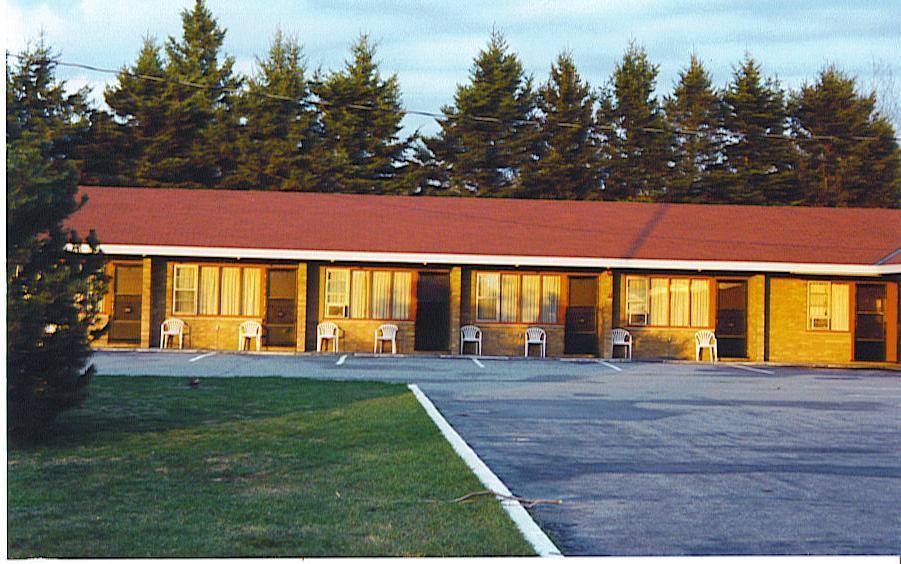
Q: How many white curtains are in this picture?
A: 13